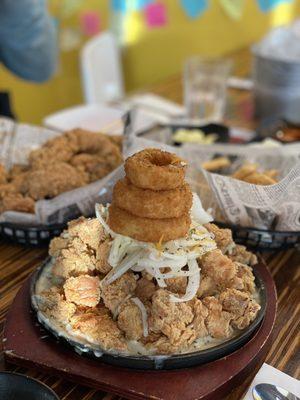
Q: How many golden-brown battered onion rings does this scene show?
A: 3